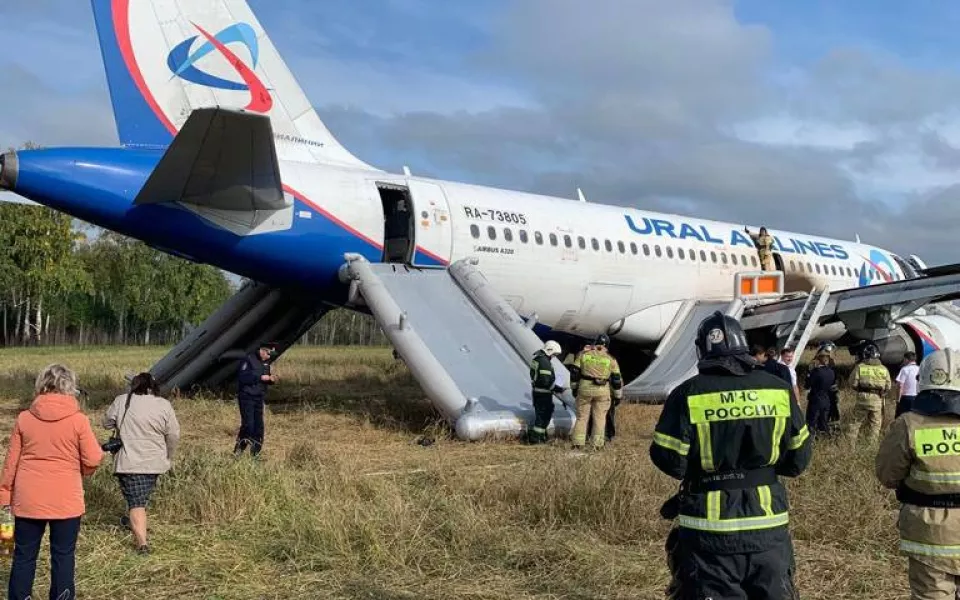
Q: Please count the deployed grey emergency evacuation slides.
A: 3